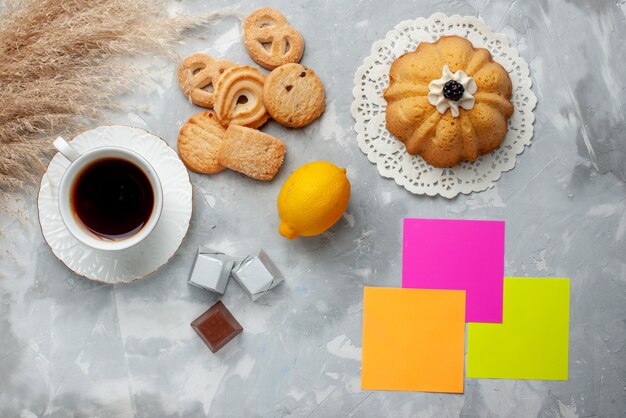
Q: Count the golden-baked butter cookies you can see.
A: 6